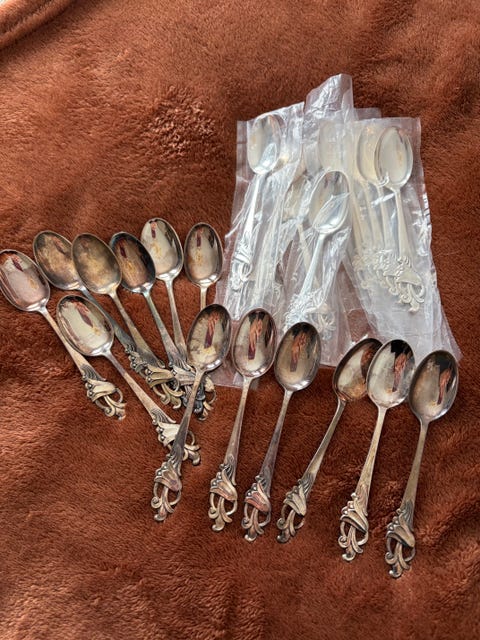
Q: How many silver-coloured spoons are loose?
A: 13